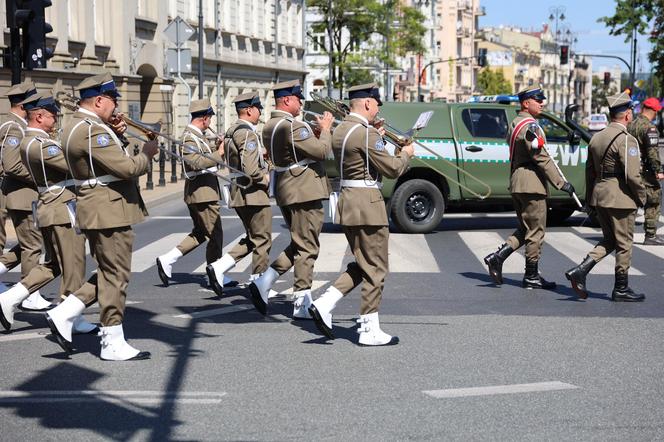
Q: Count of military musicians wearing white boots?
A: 7